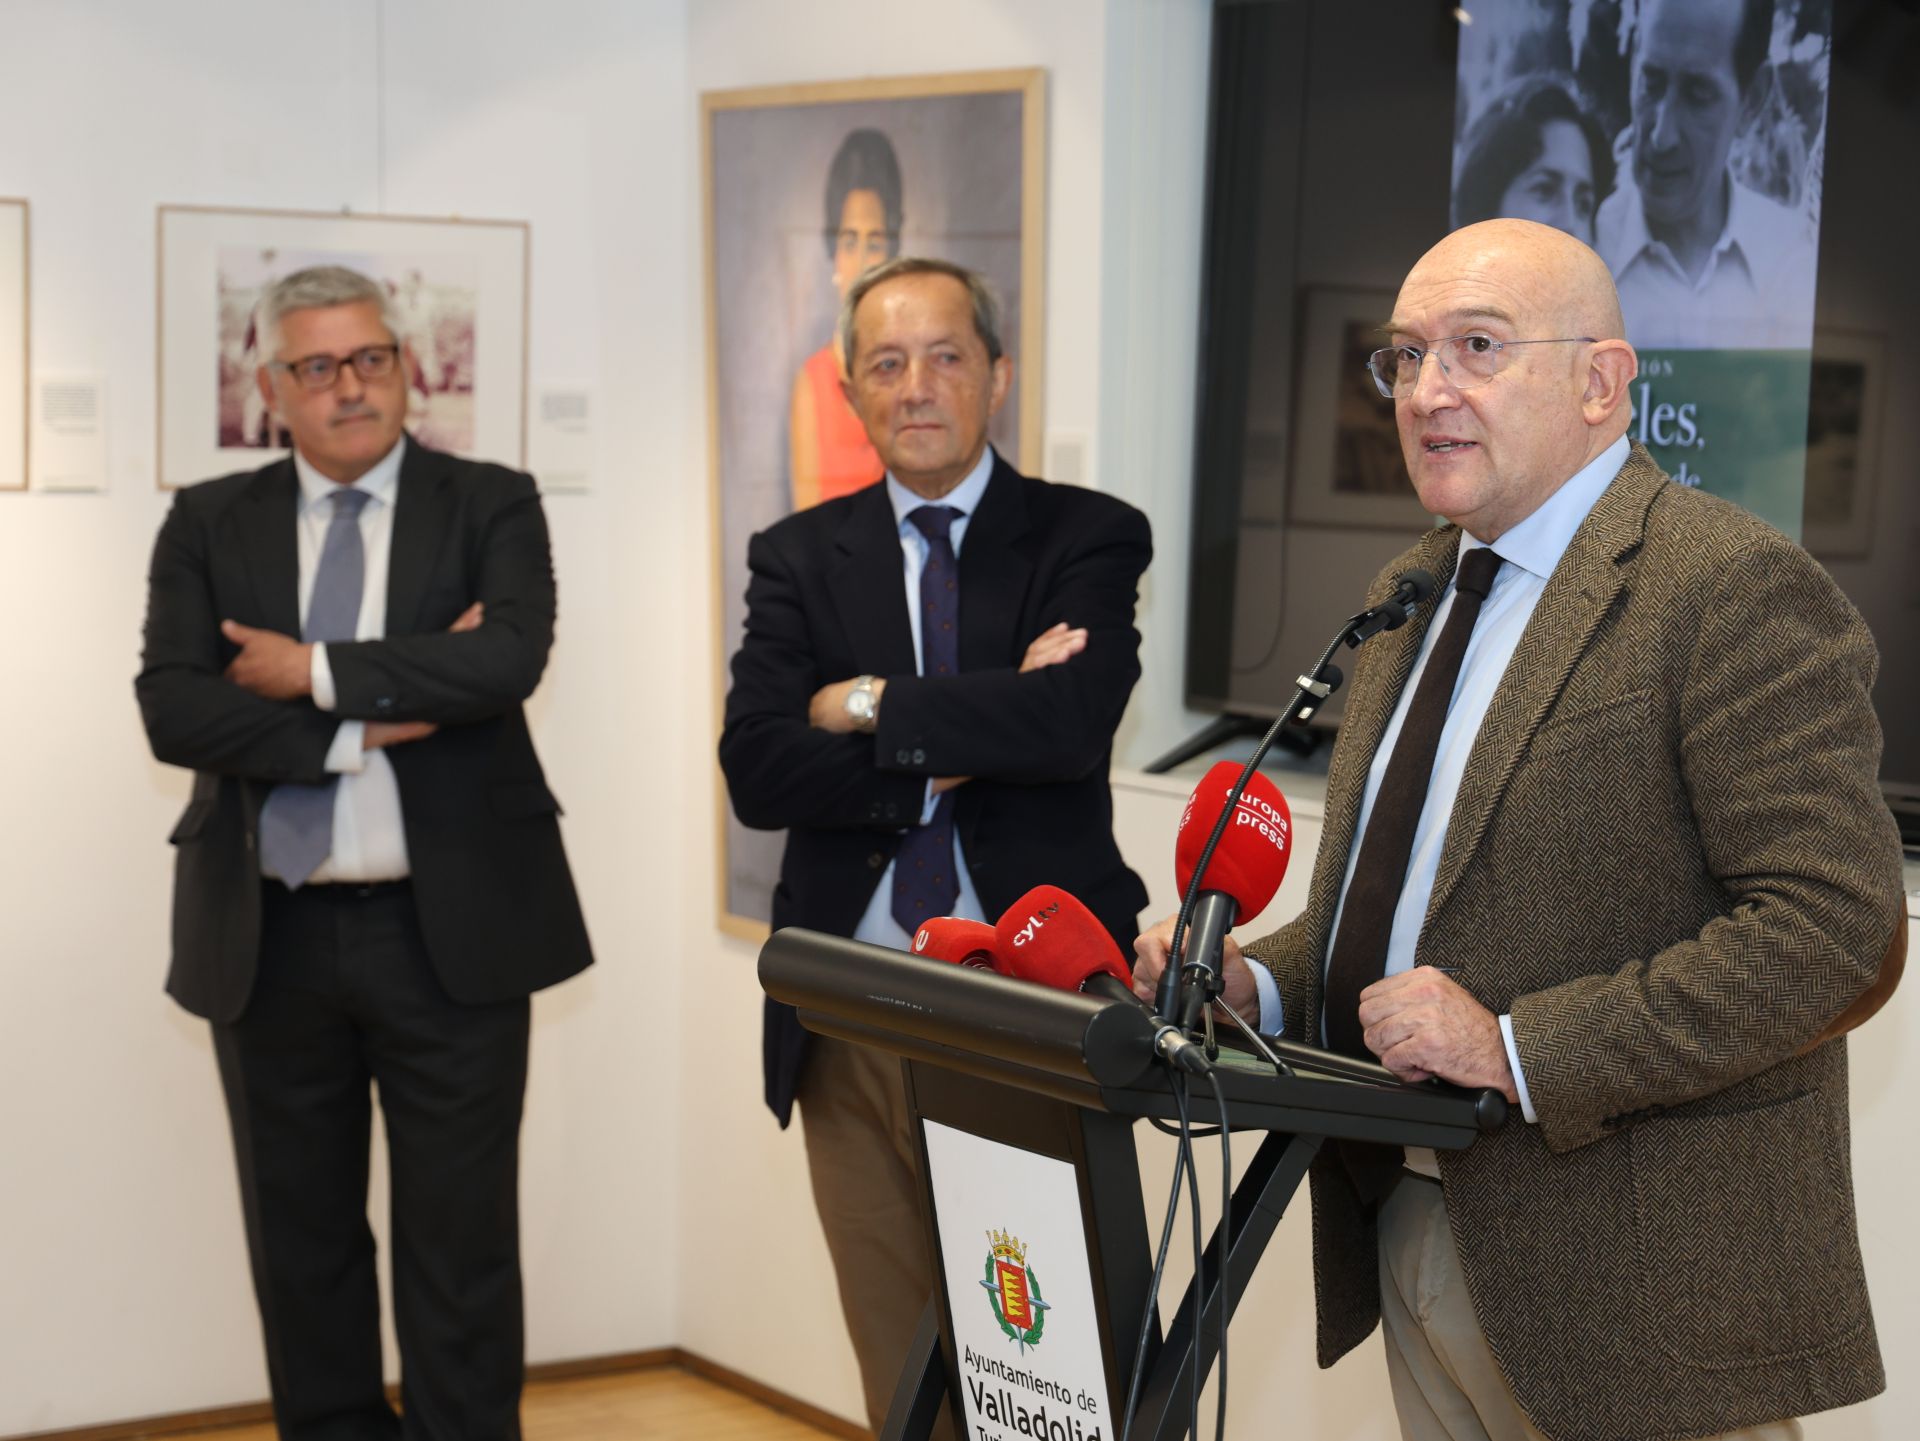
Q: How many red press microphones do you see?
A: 3